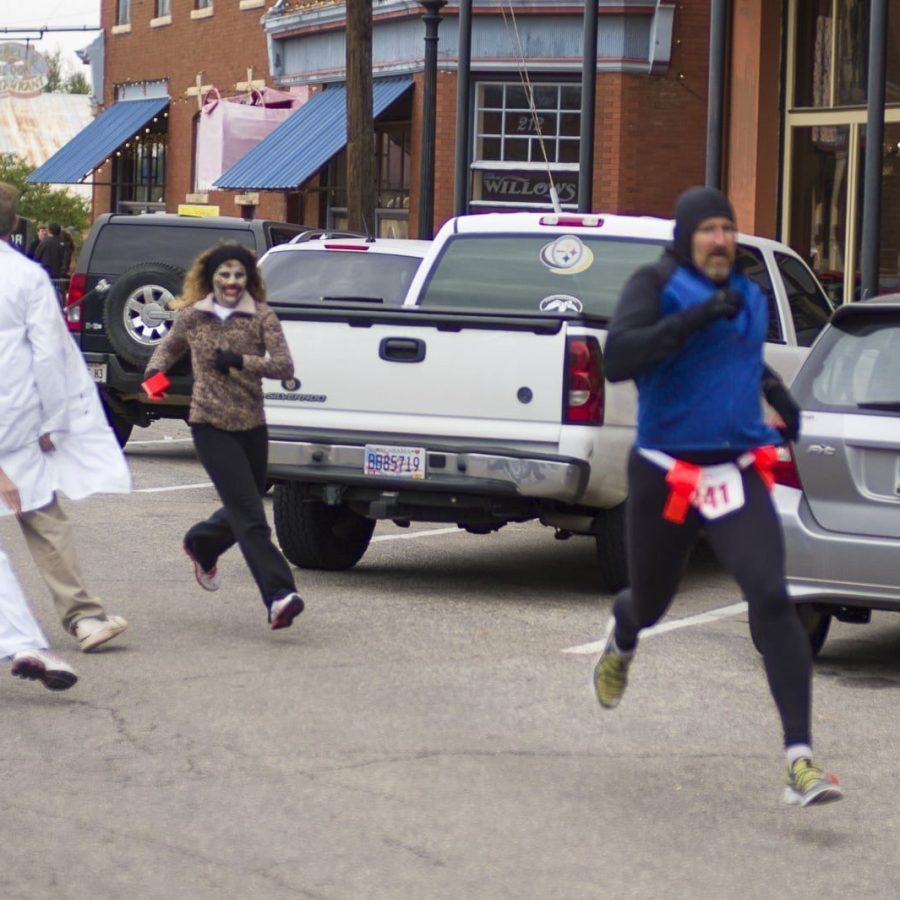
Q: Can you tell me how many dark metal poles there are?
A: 5